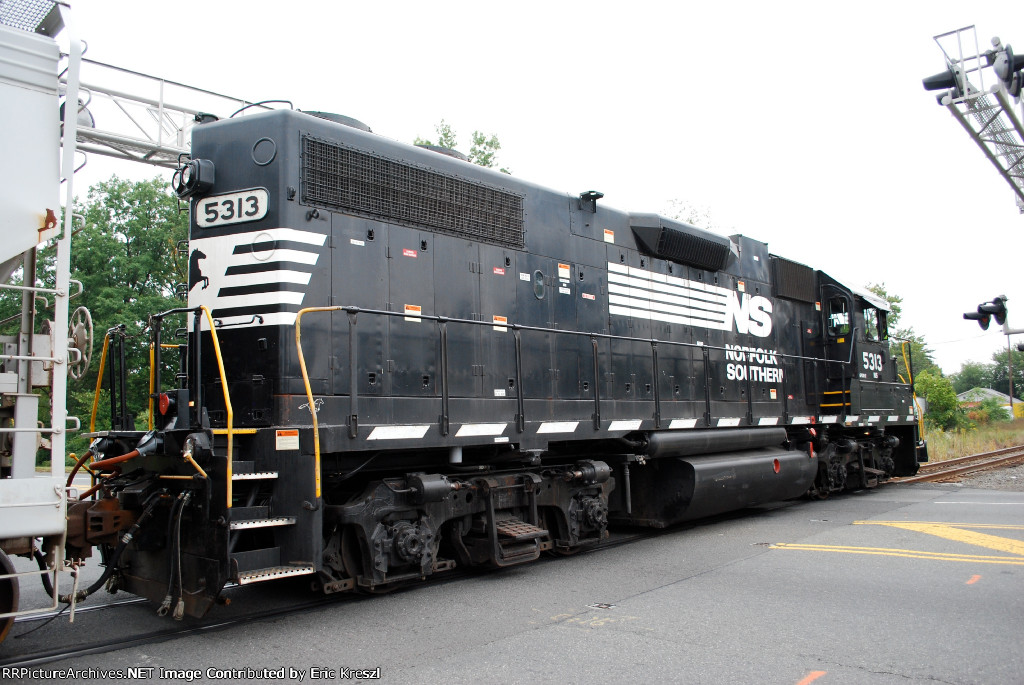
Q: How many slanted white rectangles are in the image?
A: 13